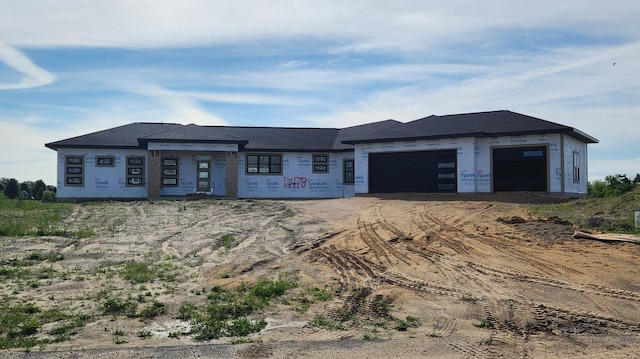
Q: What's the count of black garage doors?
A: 2